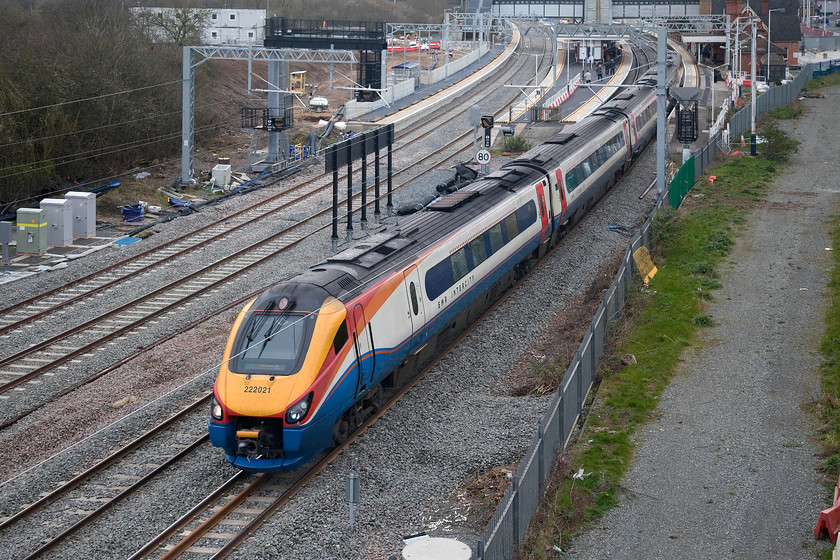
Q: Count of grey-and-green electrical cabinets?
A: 3